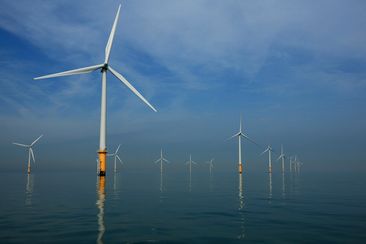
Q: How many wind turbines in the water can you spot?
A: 12